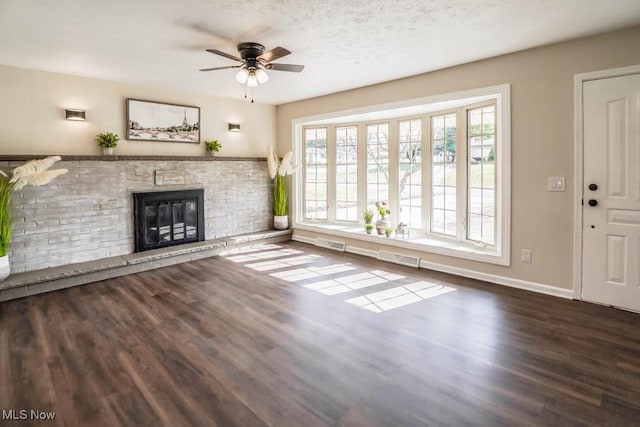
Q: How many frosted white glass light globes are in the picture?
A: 3